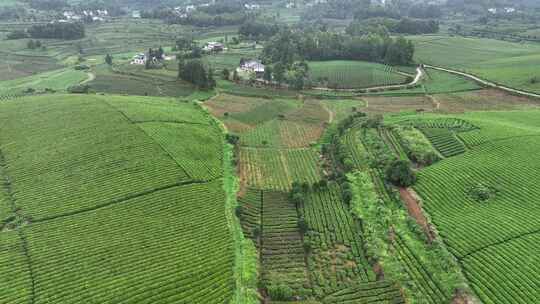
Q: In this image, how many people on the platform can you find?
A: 0